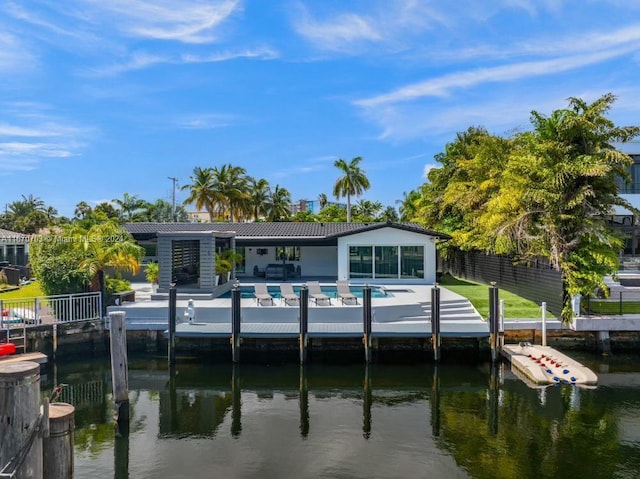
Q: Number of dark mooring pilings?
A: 6